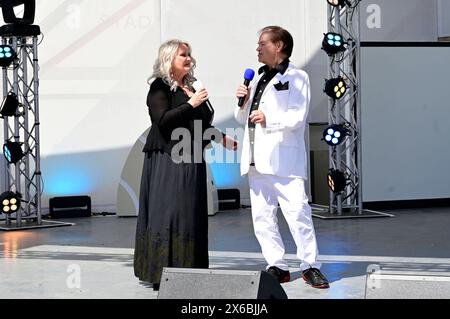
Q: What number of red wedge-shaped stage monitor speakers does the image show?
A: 0